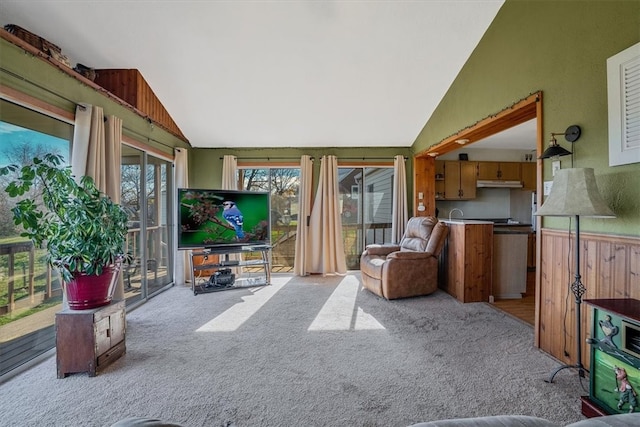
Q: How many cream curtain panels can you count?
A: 7